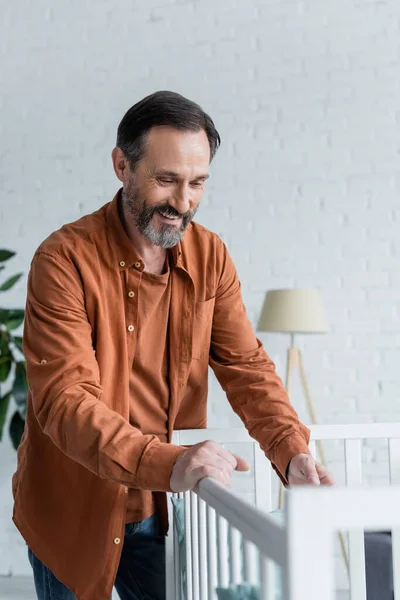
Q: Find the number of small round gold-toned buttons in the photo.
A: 7